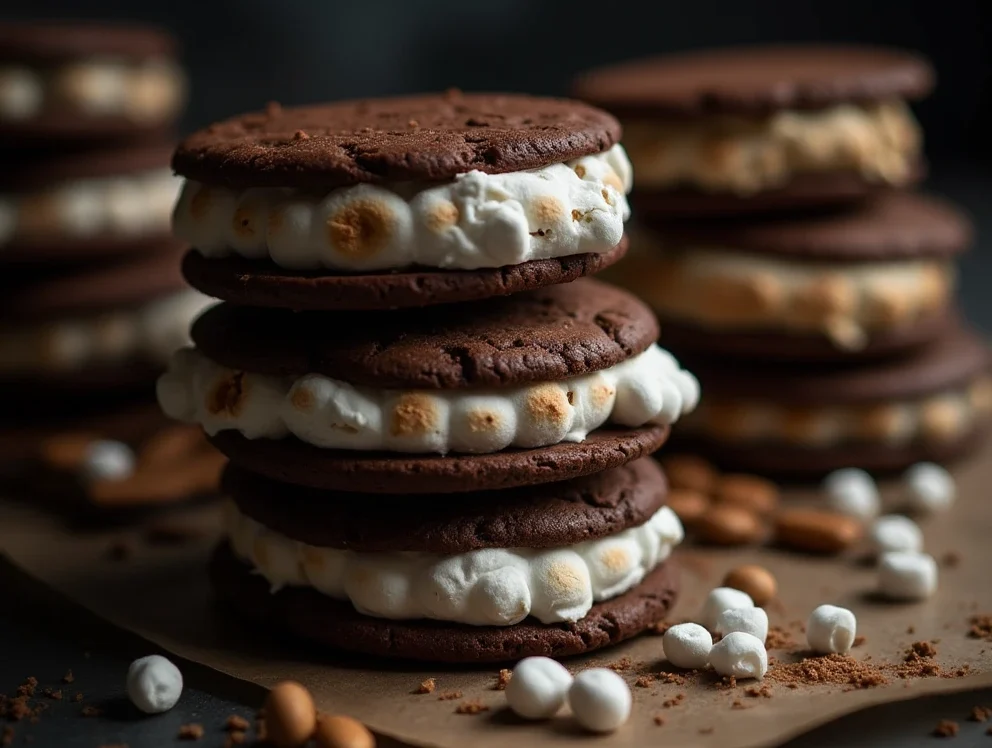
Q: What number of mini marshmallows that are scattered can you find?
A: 13